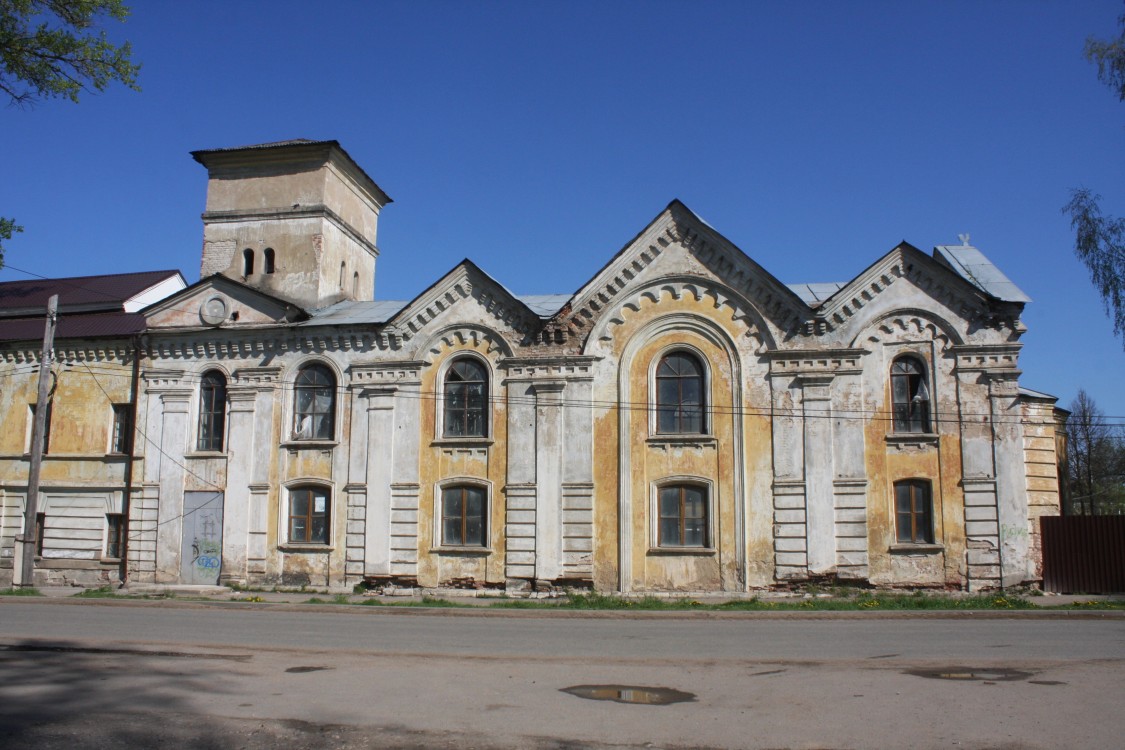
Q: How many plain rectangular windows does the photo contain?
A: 4